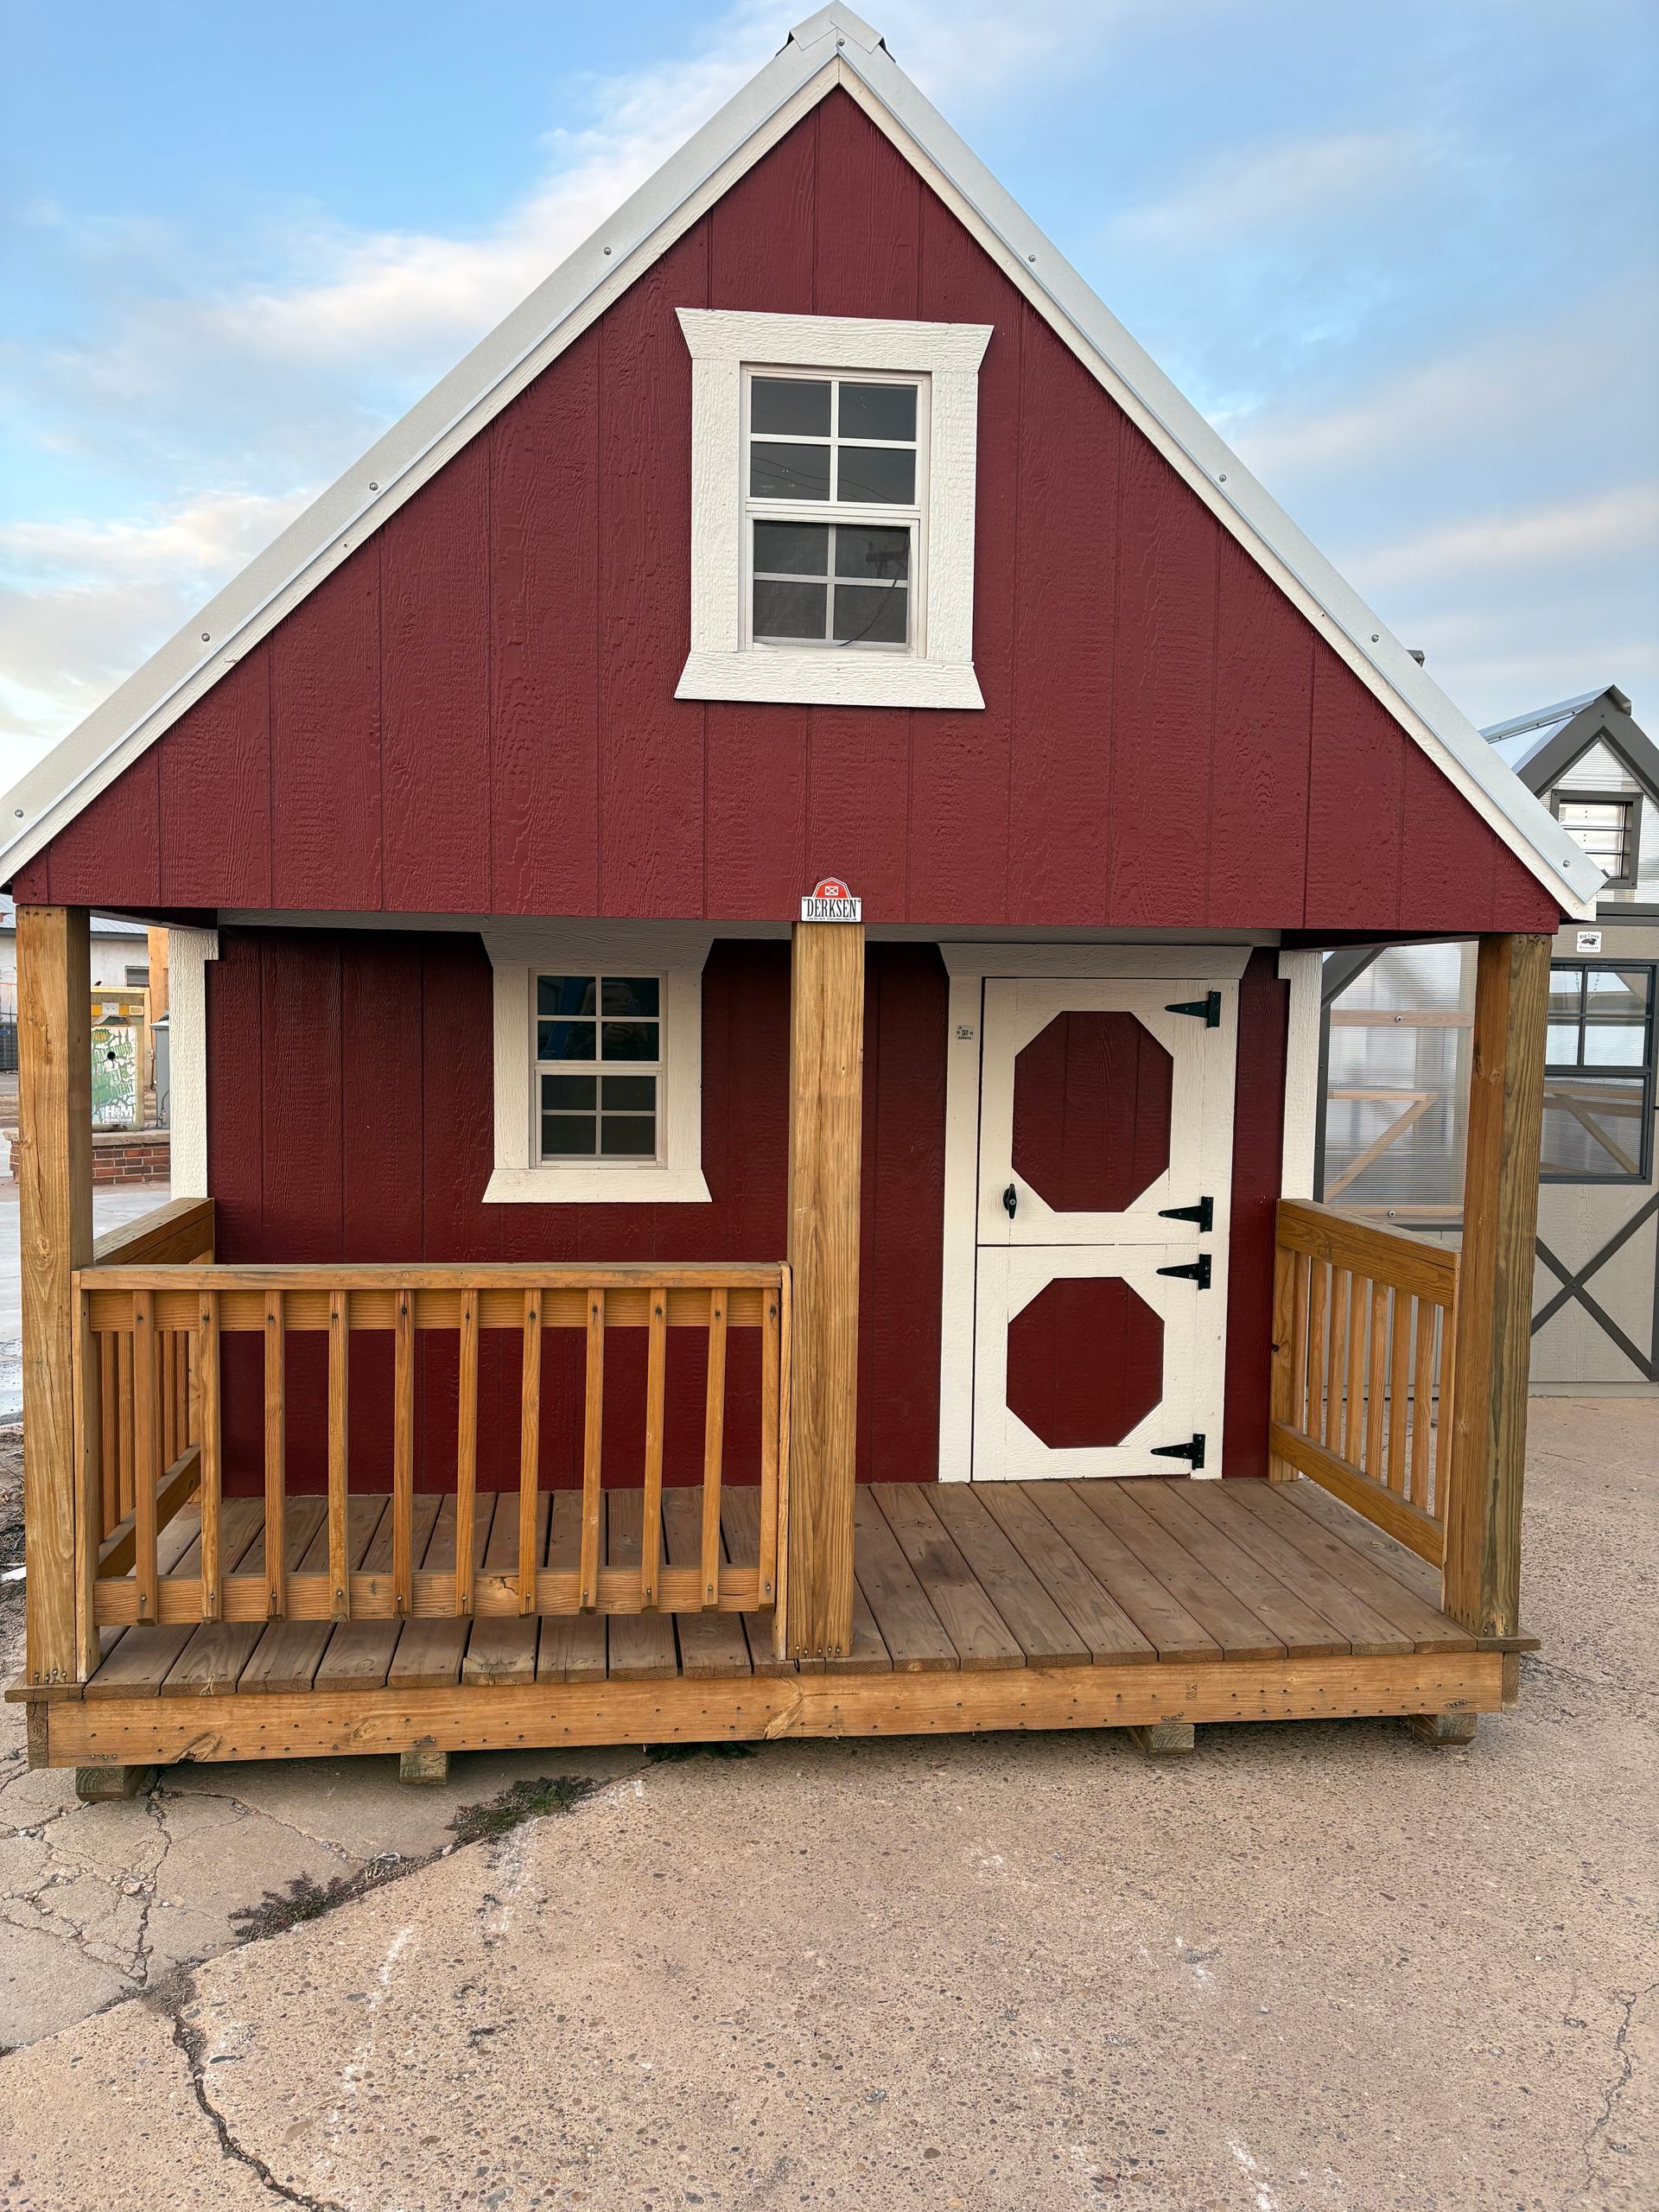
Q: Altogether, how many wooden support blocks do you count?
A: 4